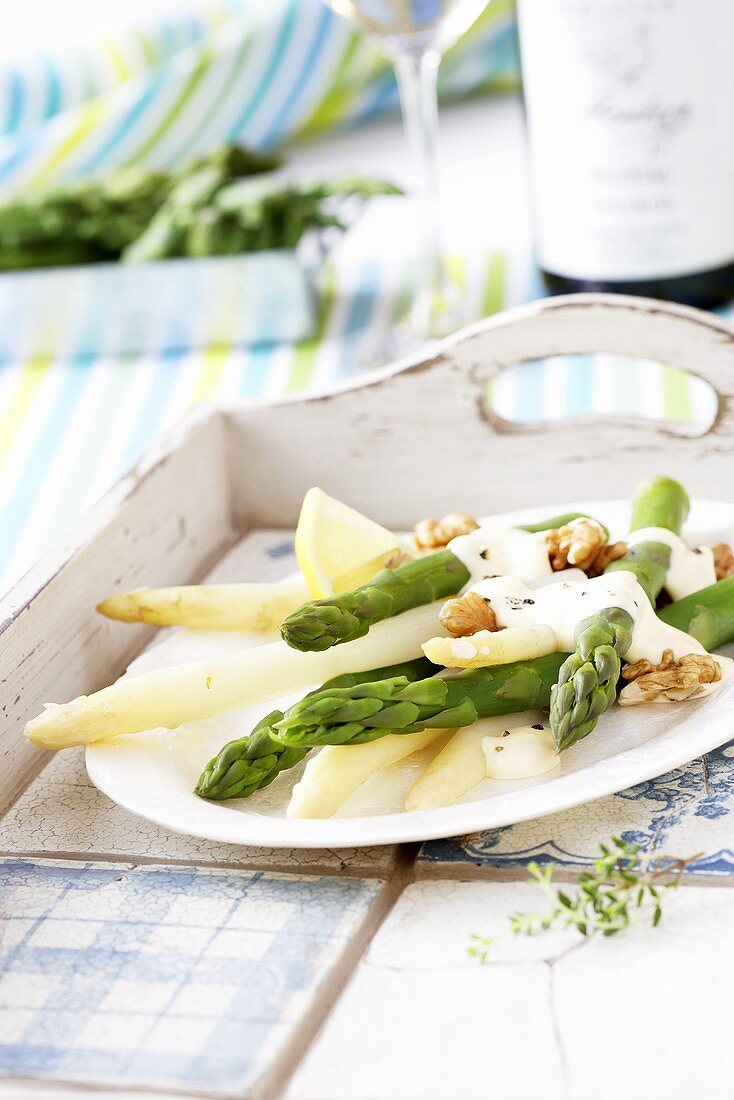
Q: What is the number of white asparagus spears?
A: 5